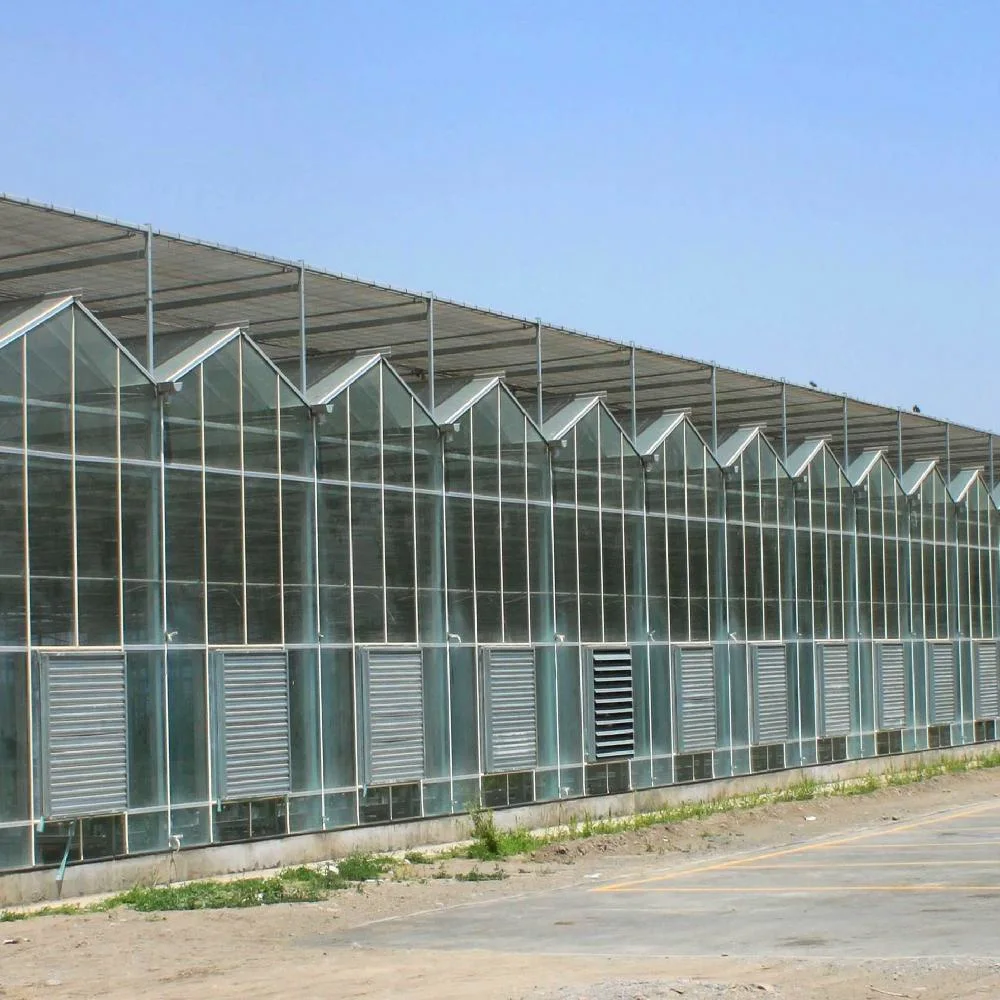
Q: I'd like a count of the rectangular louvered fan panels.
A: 11